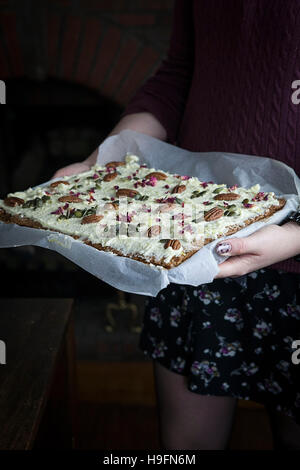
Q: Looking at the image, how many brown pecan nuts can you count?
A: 15